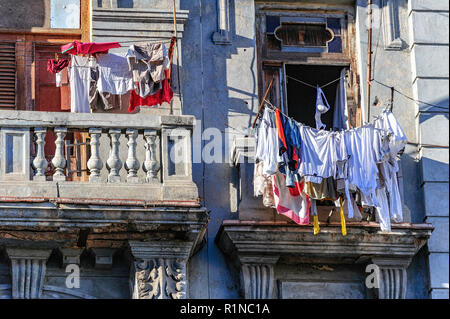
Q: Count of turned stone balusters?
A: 6